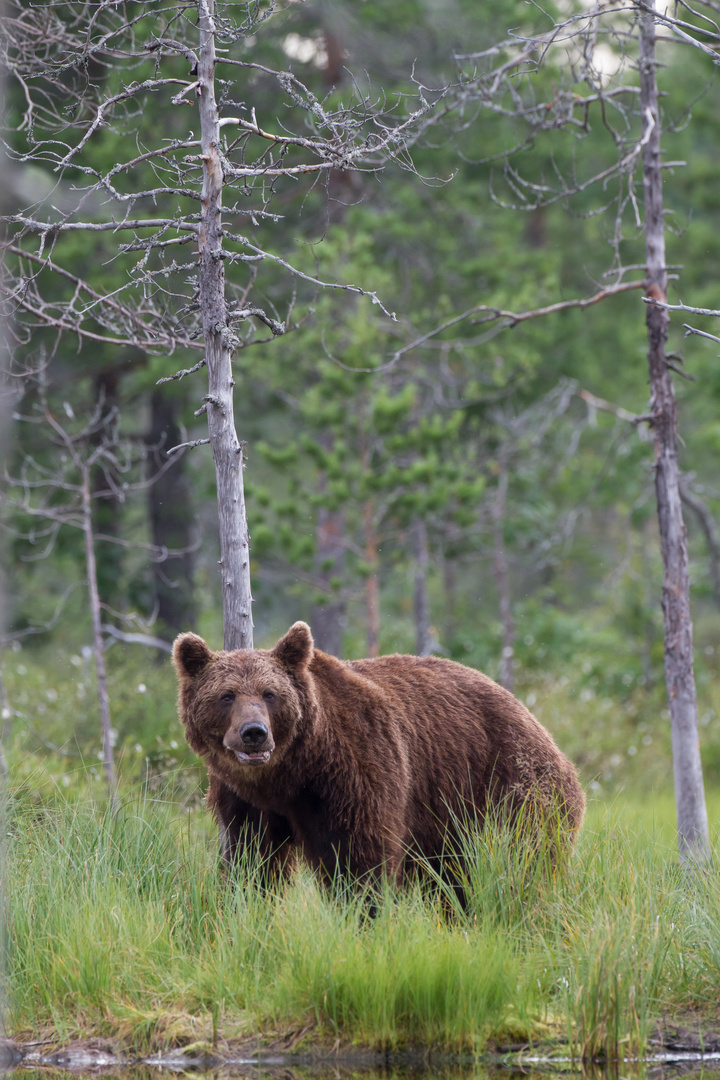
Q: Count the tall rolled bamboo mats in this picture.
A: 0